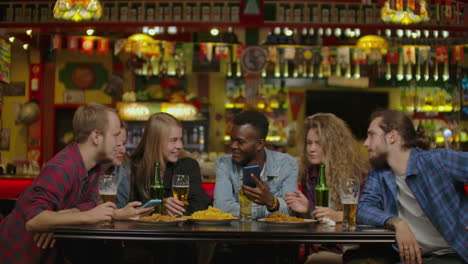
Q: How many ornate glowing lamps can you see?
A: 4